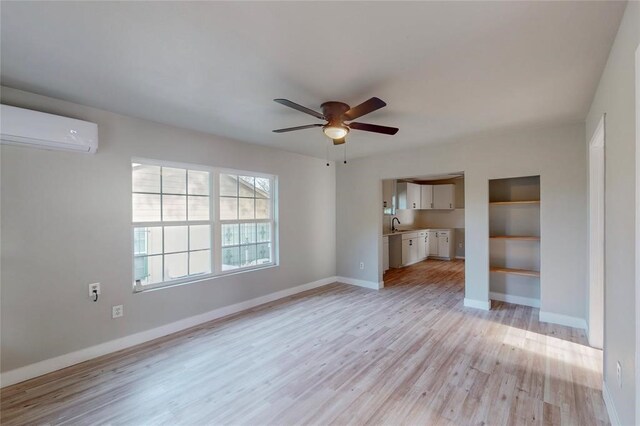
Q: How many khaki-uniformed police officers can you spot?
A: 0